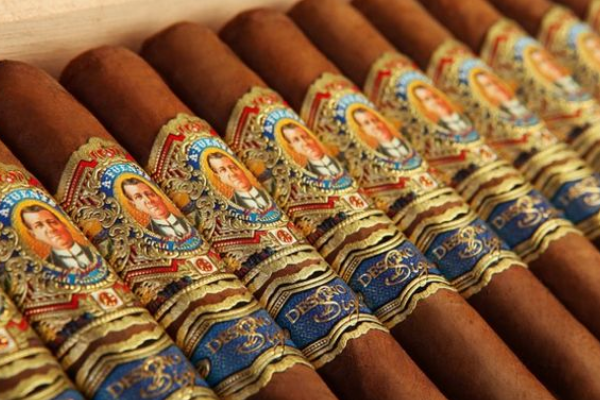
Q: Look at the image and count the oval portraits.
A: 9